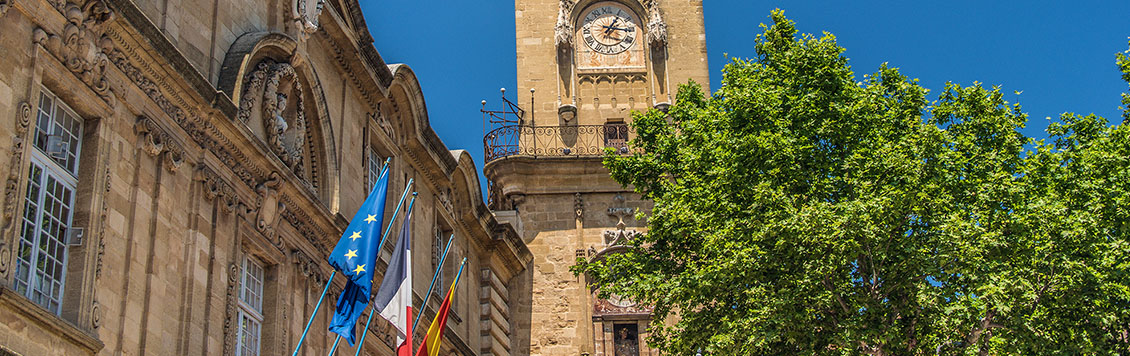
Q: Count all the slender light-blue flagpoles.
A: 5